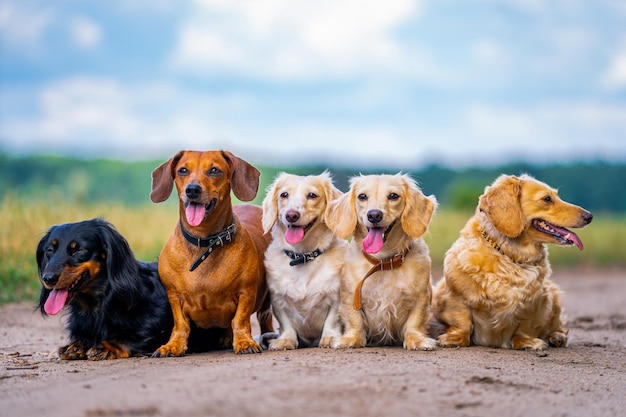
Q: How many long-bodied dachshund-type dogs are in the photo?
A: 5